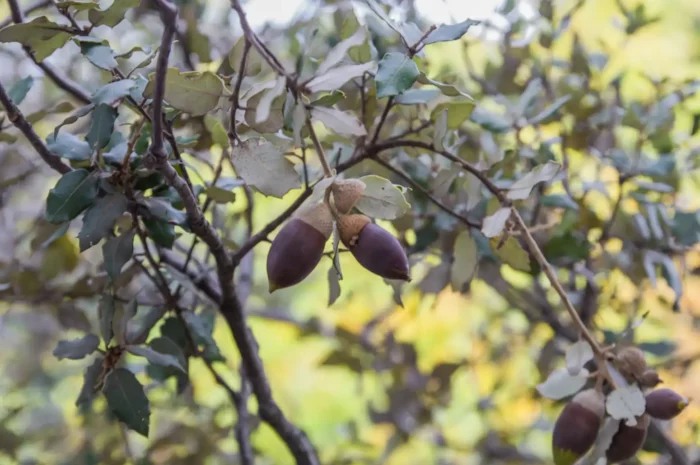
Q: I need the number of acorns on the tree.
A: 5